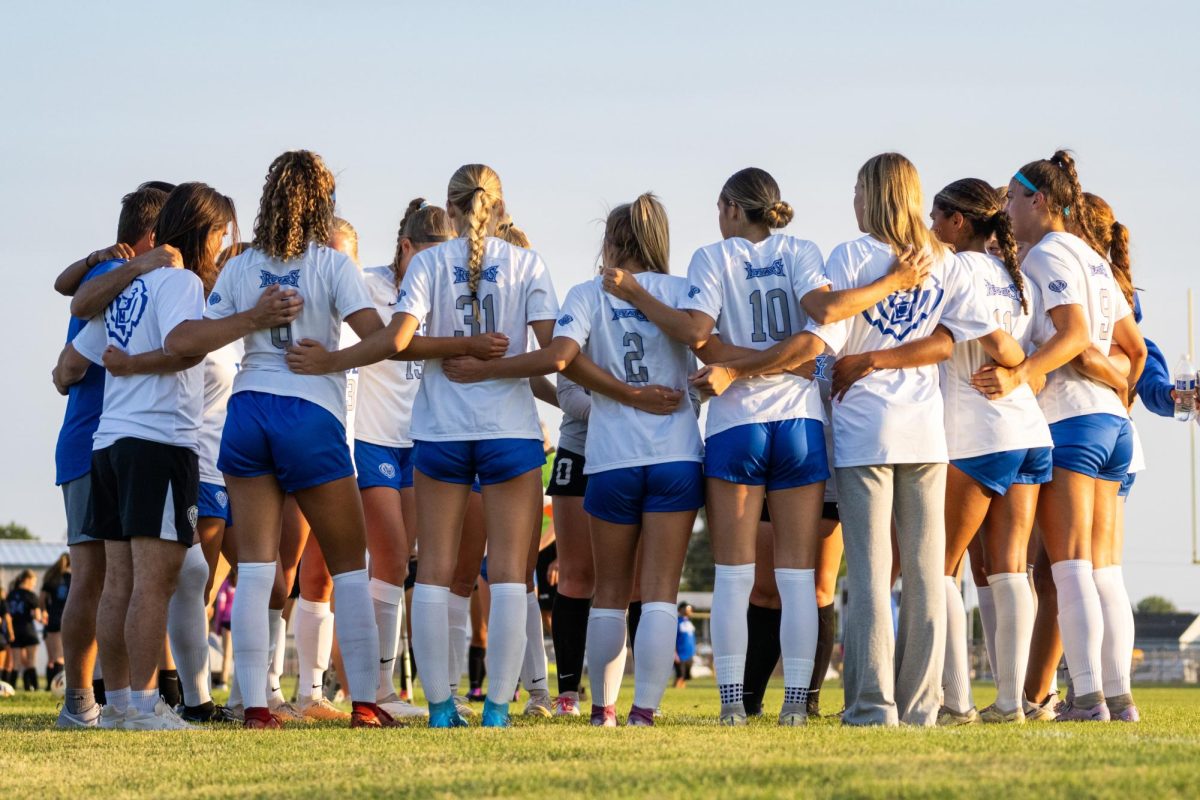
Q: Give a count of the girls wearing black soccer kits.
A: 3